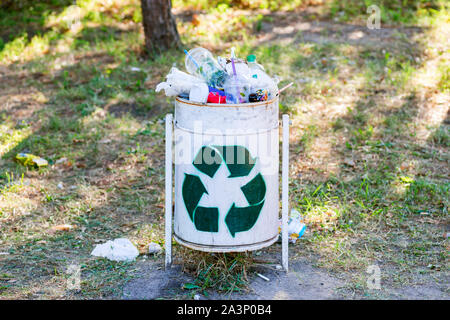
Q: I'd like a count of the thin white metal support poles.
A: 2